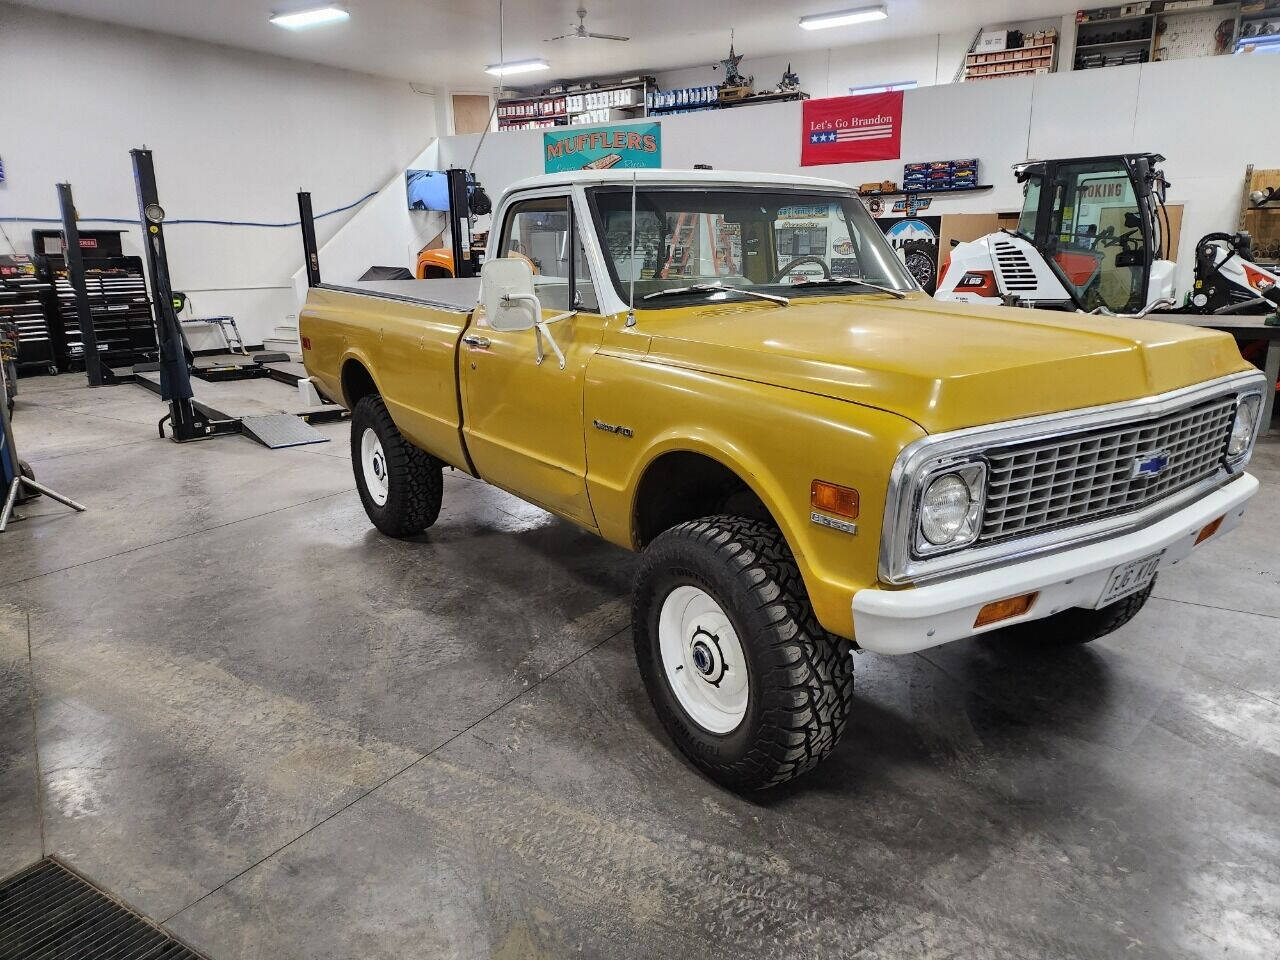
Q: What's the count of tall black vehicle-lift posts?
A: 4